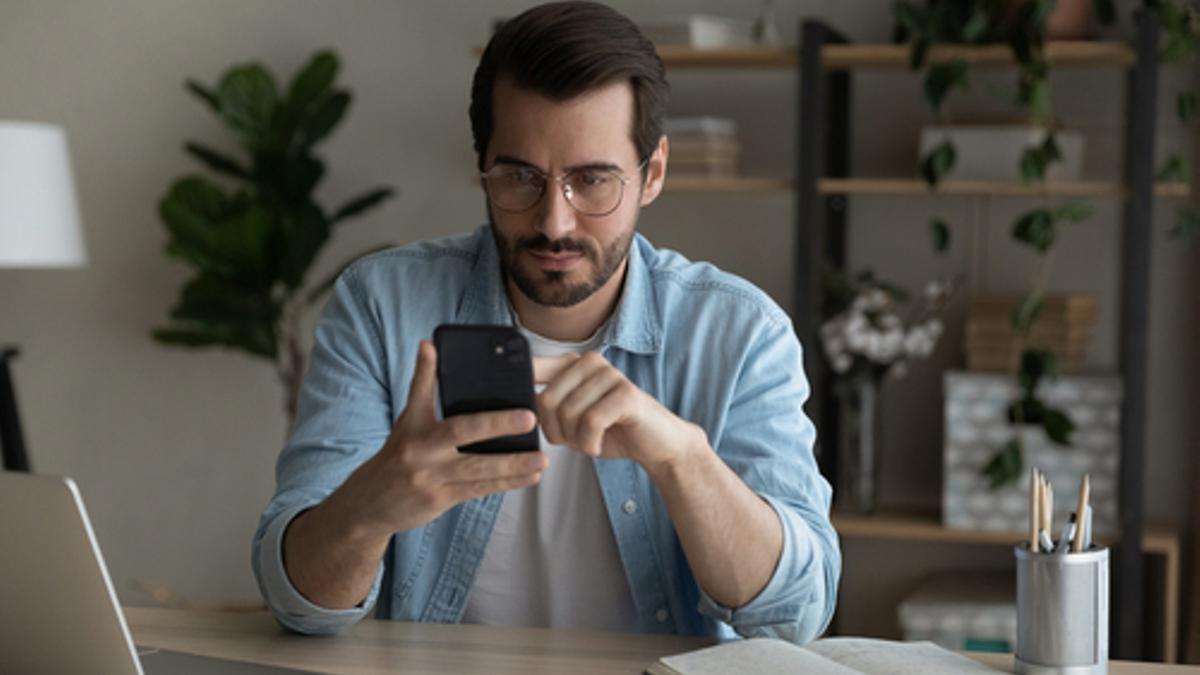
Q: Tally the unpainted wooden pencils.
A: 4